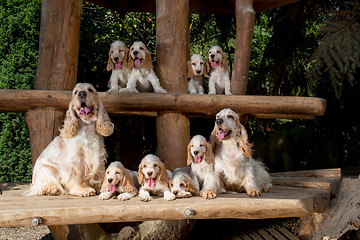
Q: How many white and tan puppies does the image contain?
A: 8